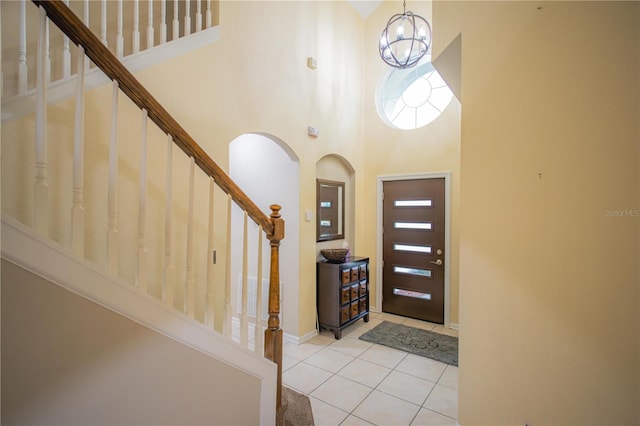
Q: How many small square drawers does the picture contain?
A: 9